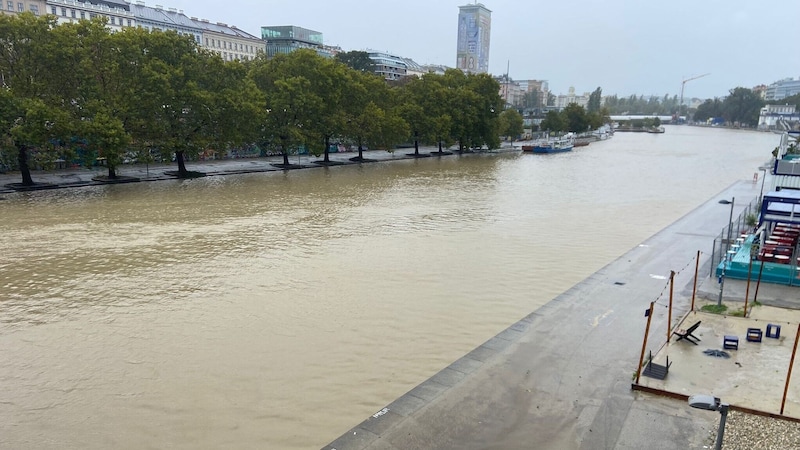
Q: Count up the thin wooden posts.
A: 6